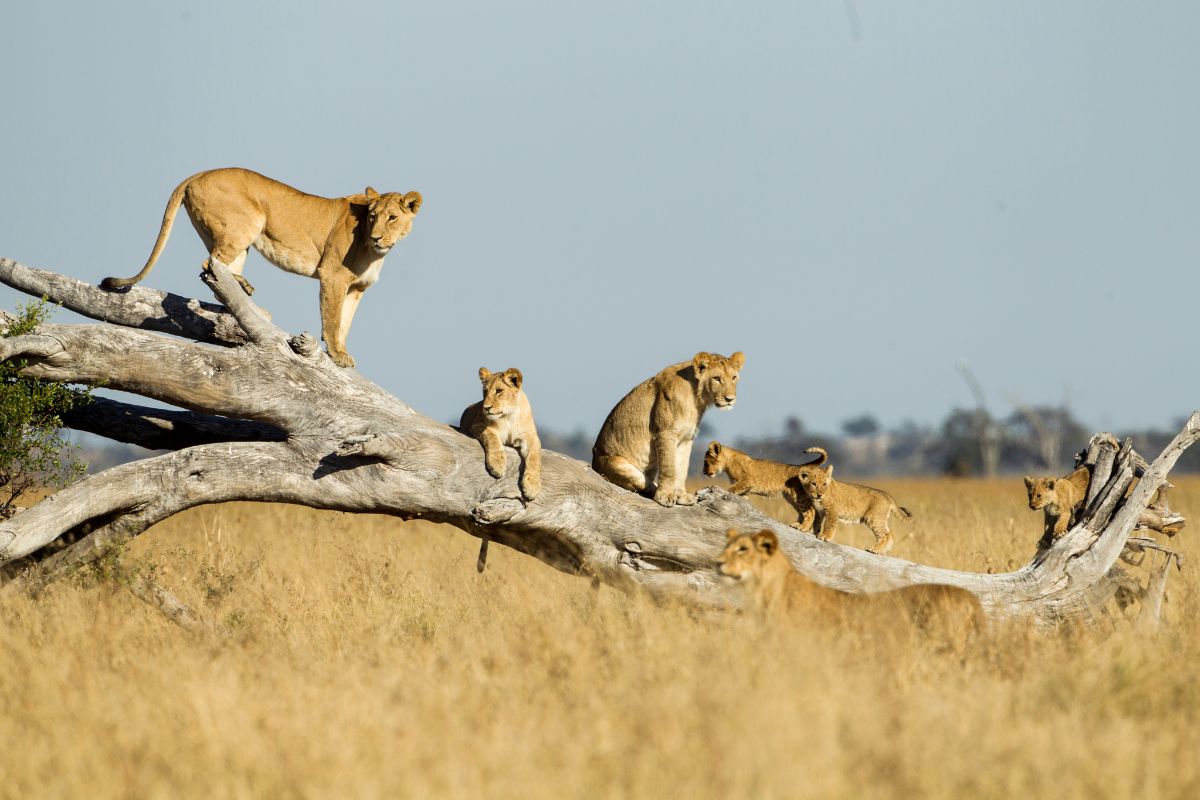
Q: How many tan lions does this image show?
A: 7